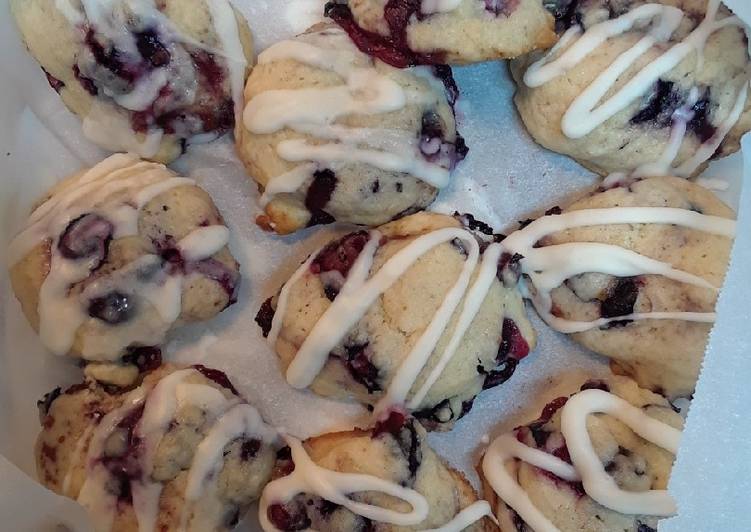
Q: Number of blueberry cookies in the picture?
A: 10